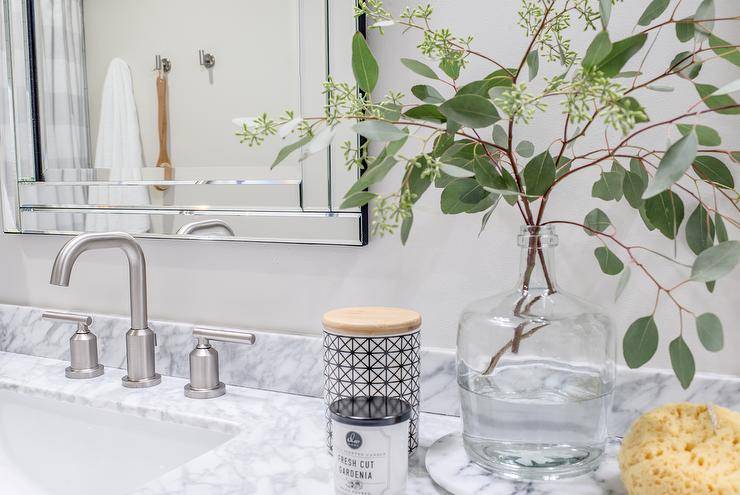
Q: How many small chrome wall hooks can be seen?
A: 2